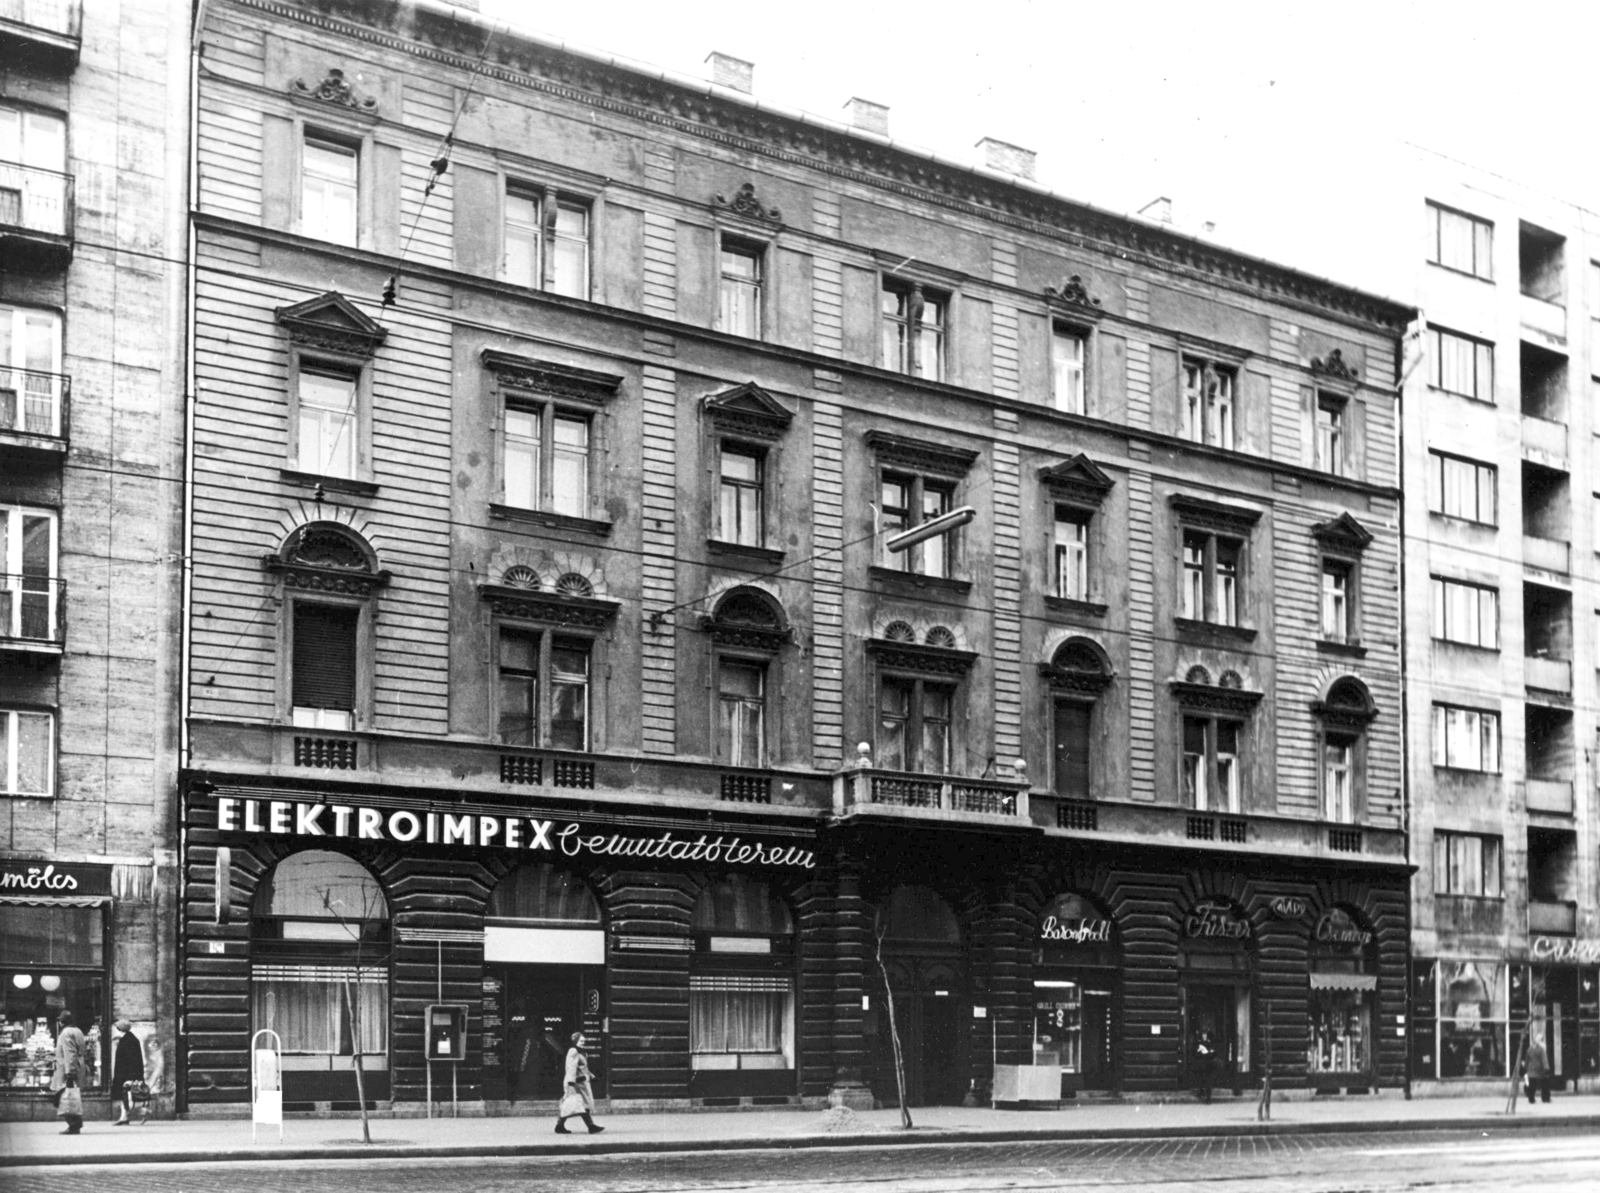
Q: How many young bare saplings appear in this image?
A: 4